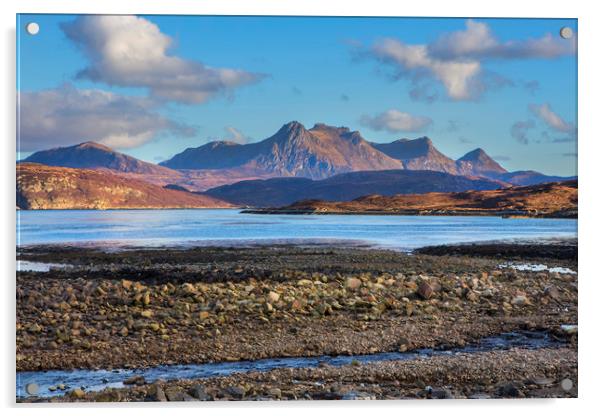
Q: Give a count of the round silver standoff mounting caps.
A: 4